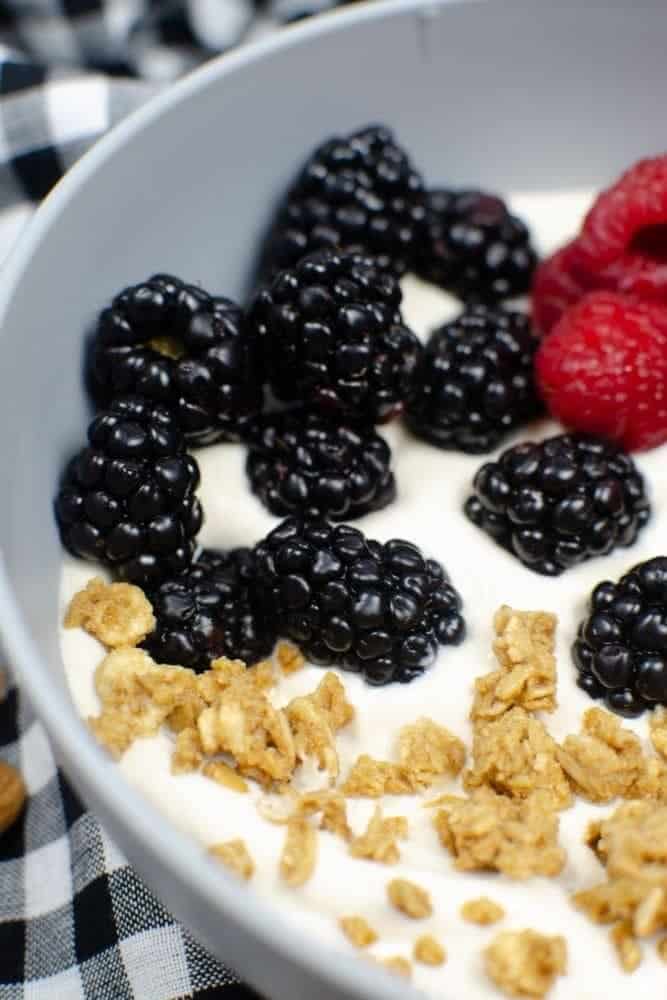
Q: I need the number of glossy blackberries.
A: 11